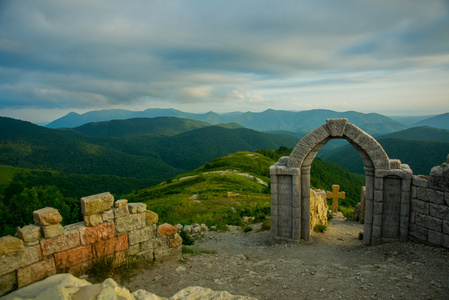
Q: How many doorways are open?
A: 1